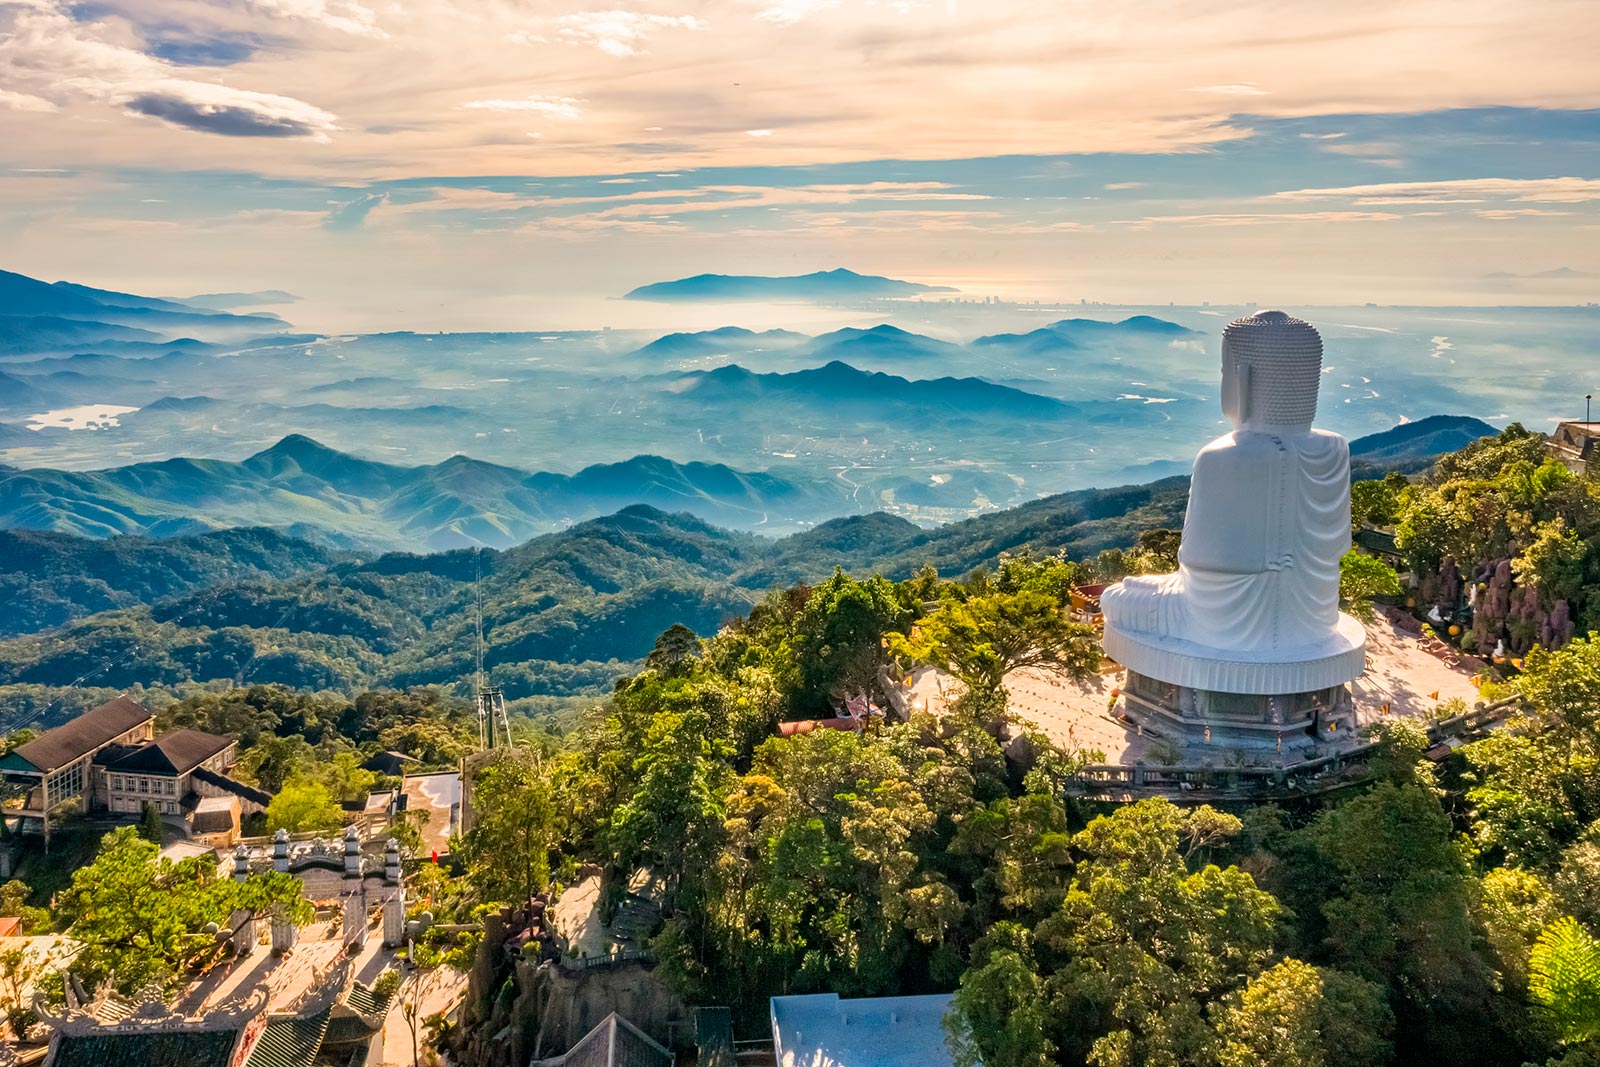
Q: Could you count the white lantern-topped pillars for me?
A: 4